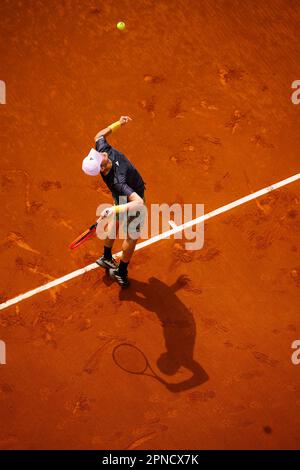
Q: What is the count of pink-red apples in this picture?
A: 0